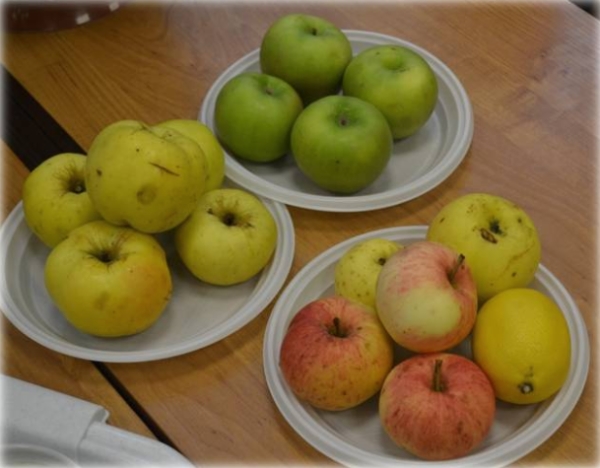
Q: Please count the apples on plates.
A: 14